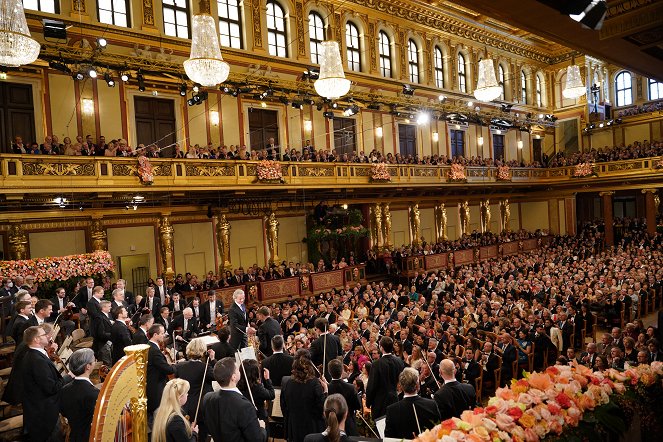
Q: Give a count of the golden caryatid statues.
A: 12